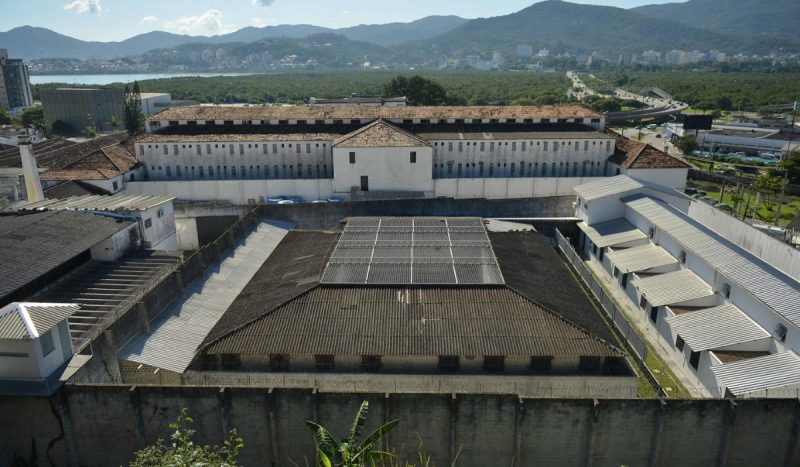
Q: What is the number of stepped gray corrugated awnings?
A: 5